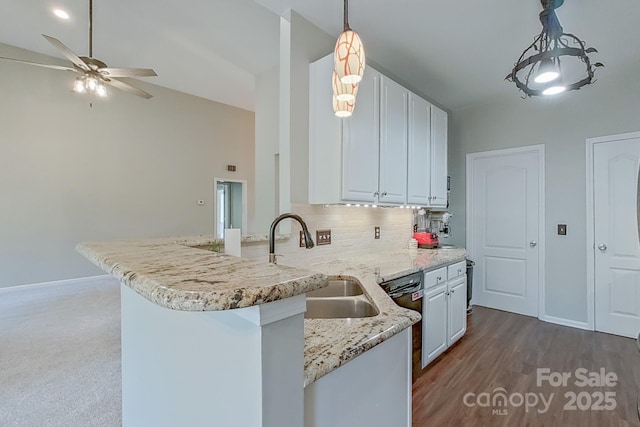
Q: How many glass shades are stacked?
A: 3